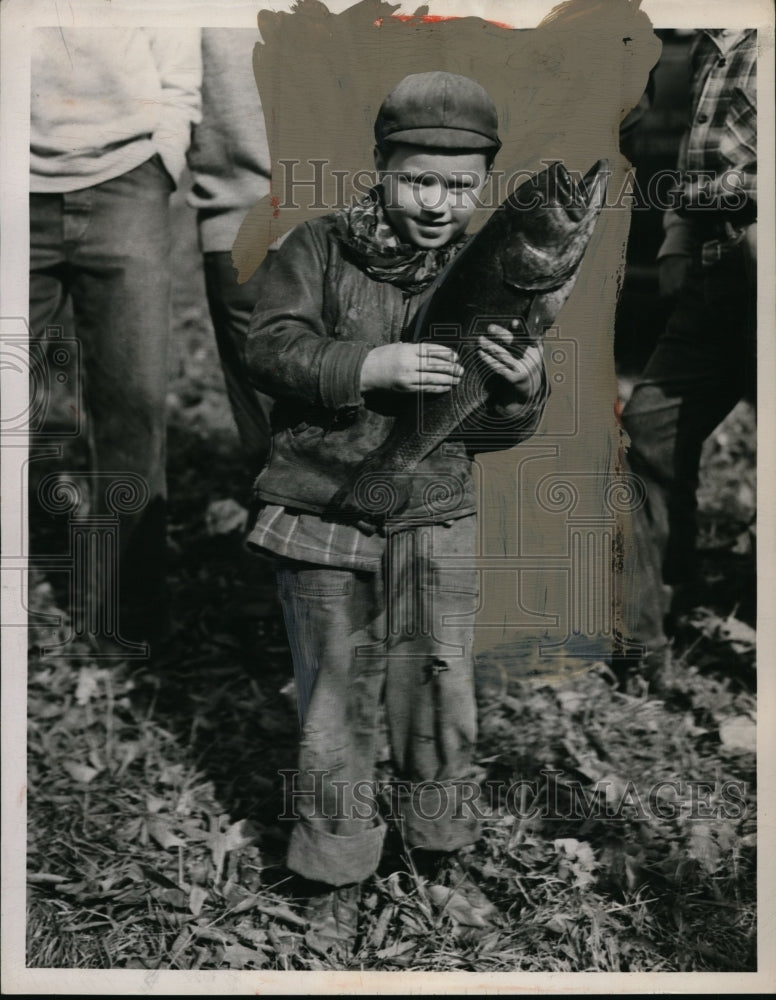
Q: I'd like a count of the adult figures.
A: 3